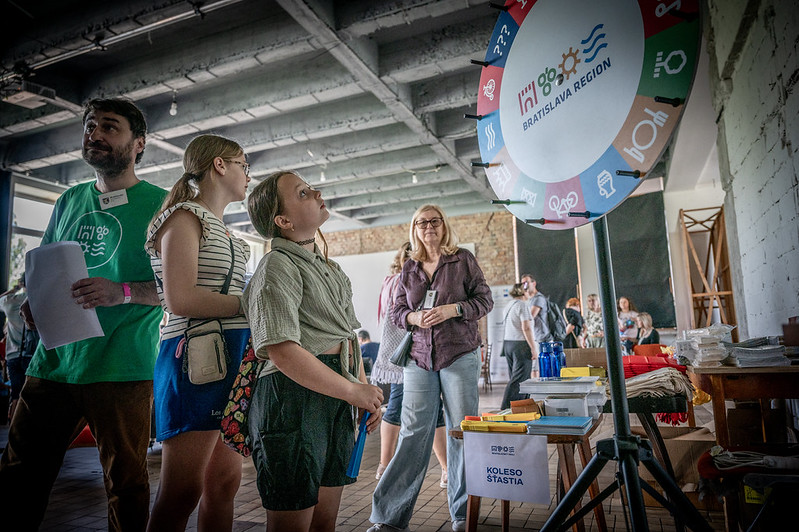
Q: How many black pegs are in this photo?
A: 10